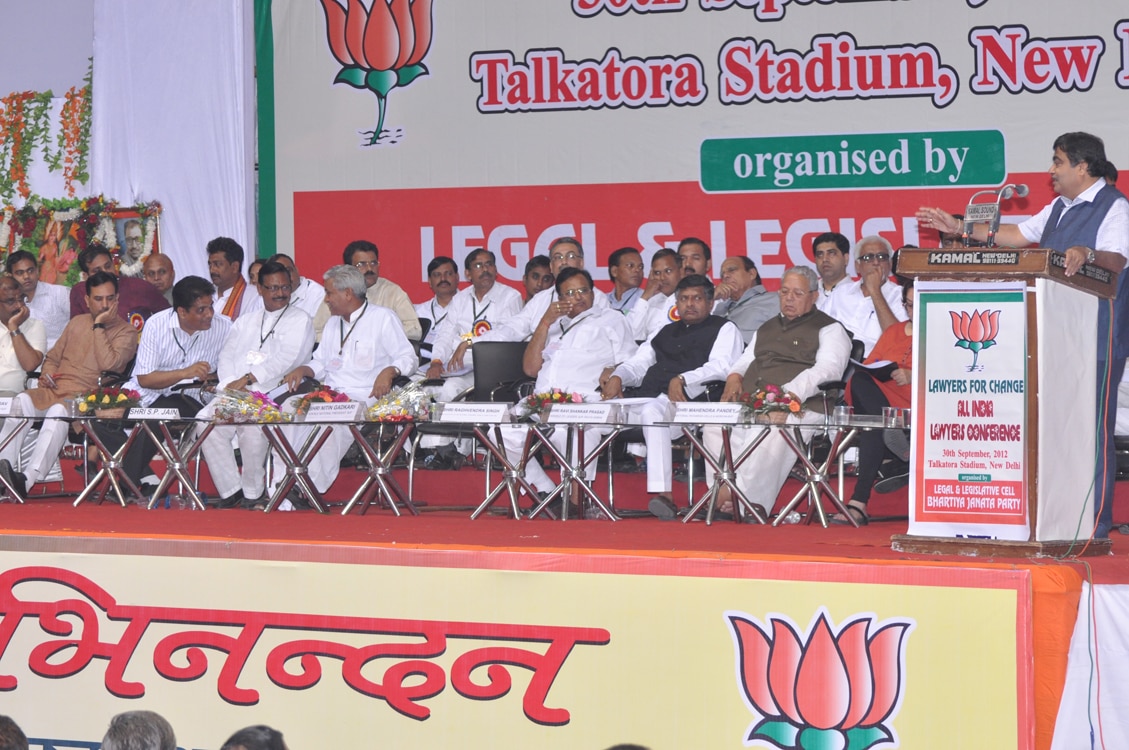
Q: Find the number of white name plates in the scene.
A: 6